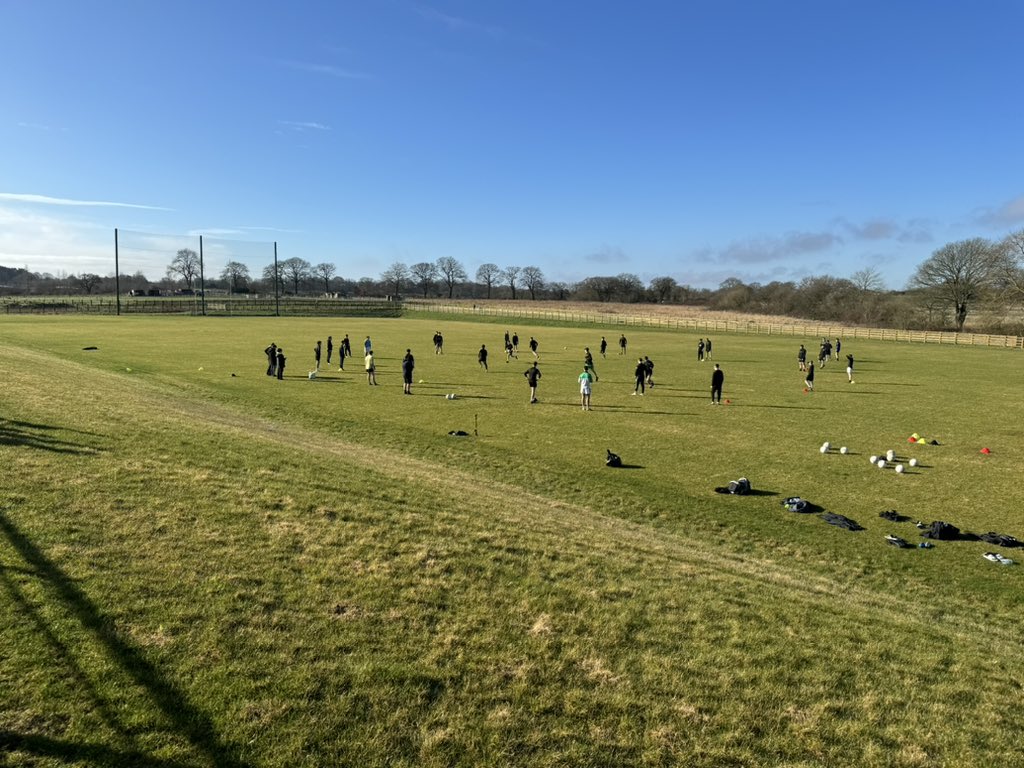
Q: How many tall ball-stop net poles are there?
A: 3